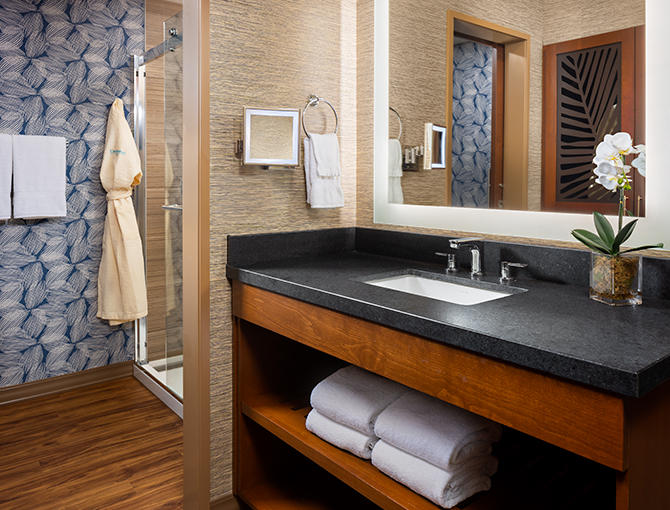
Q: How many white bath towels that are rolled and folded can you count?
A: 4